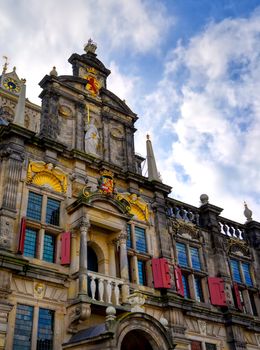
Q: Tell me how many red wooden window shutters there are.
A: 6